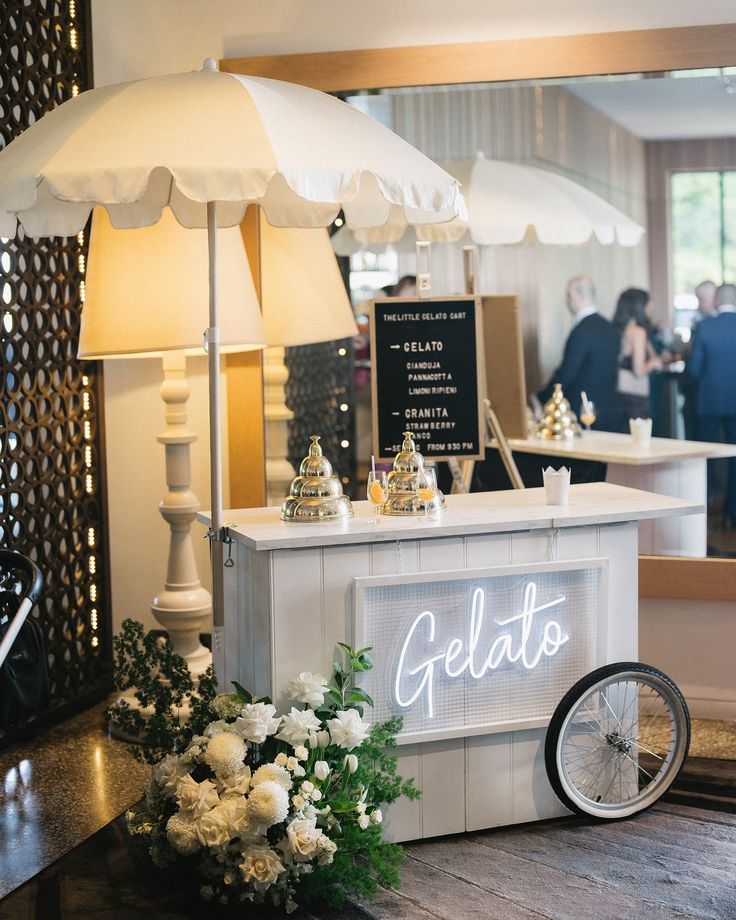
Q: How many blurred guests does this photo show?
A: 4